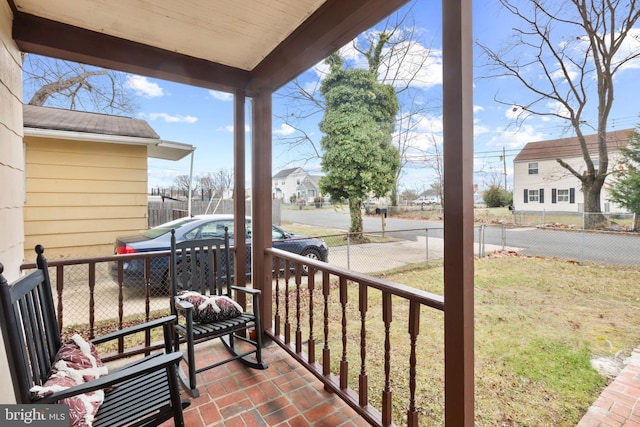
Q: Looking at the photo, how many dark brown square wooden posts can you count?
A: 3